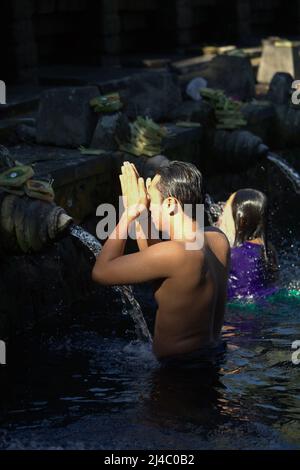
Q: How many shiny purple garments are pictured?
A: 1